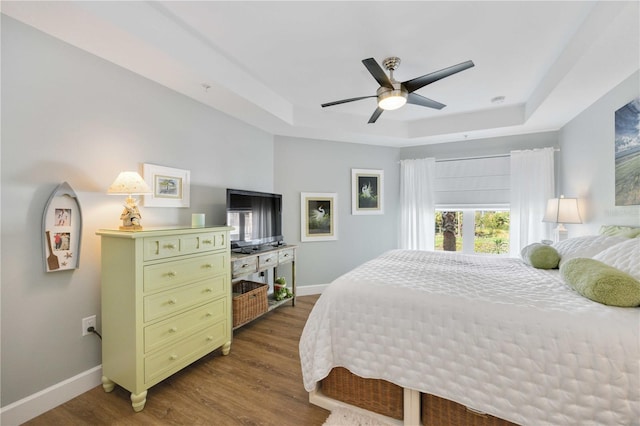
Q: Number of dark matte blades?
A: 5